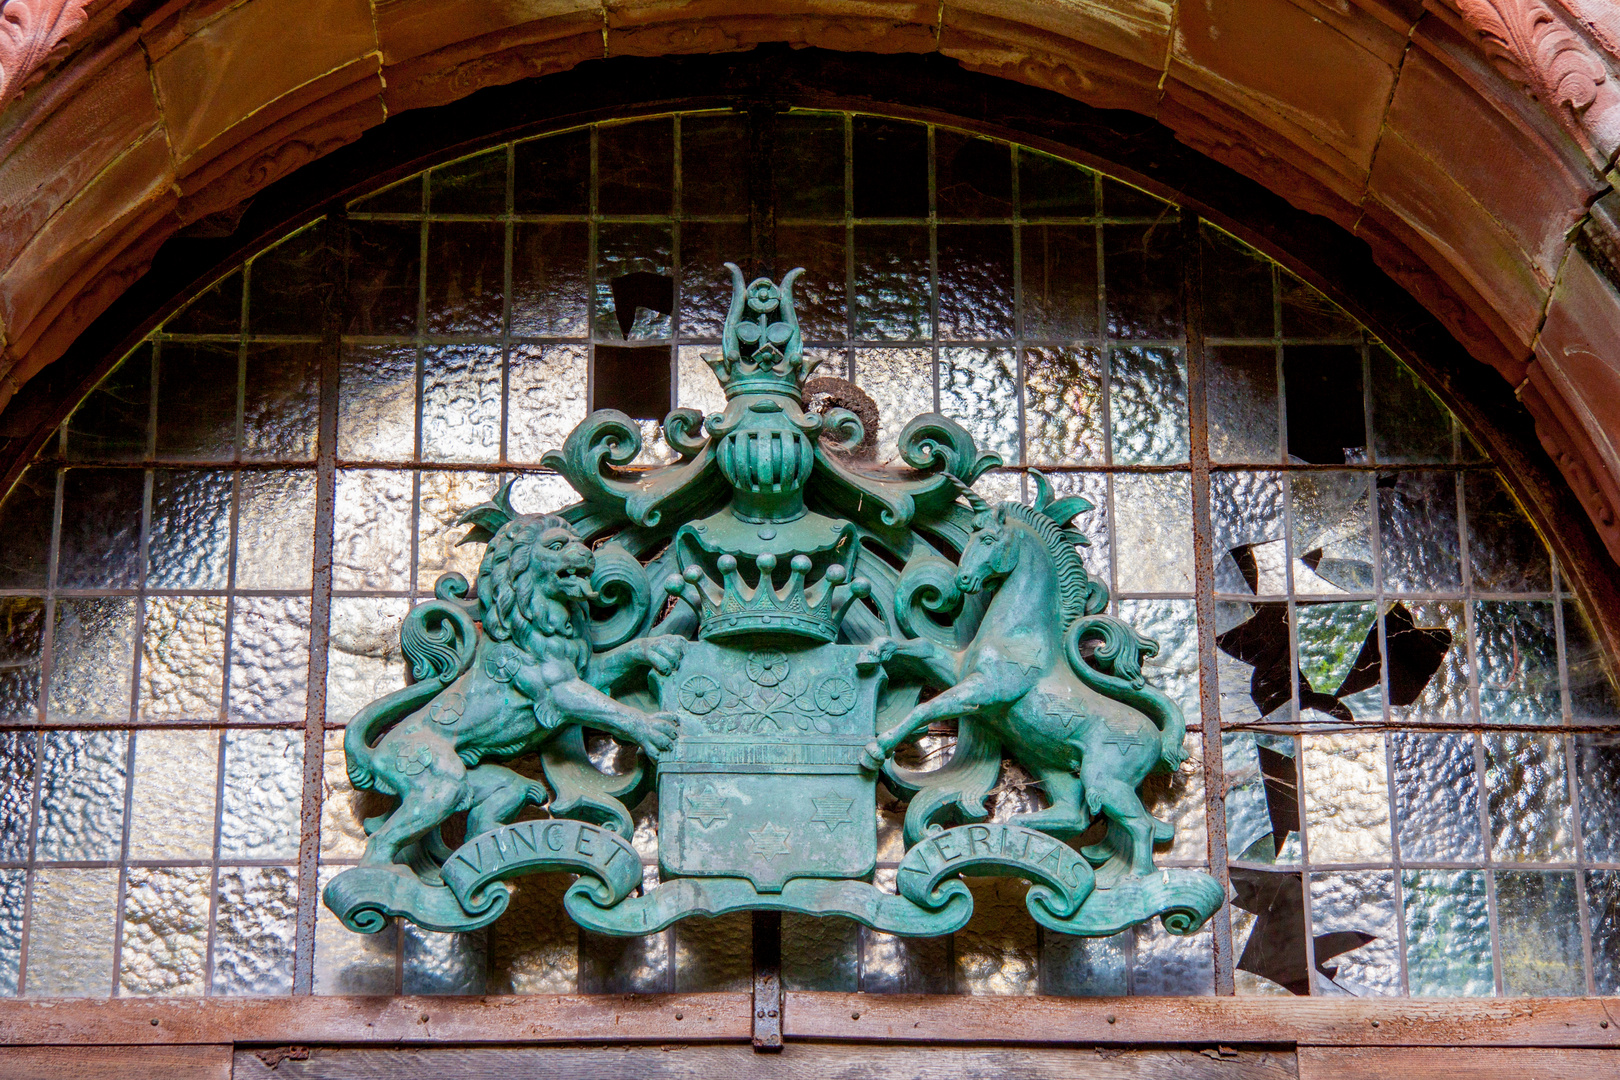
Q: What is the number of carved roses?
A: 7